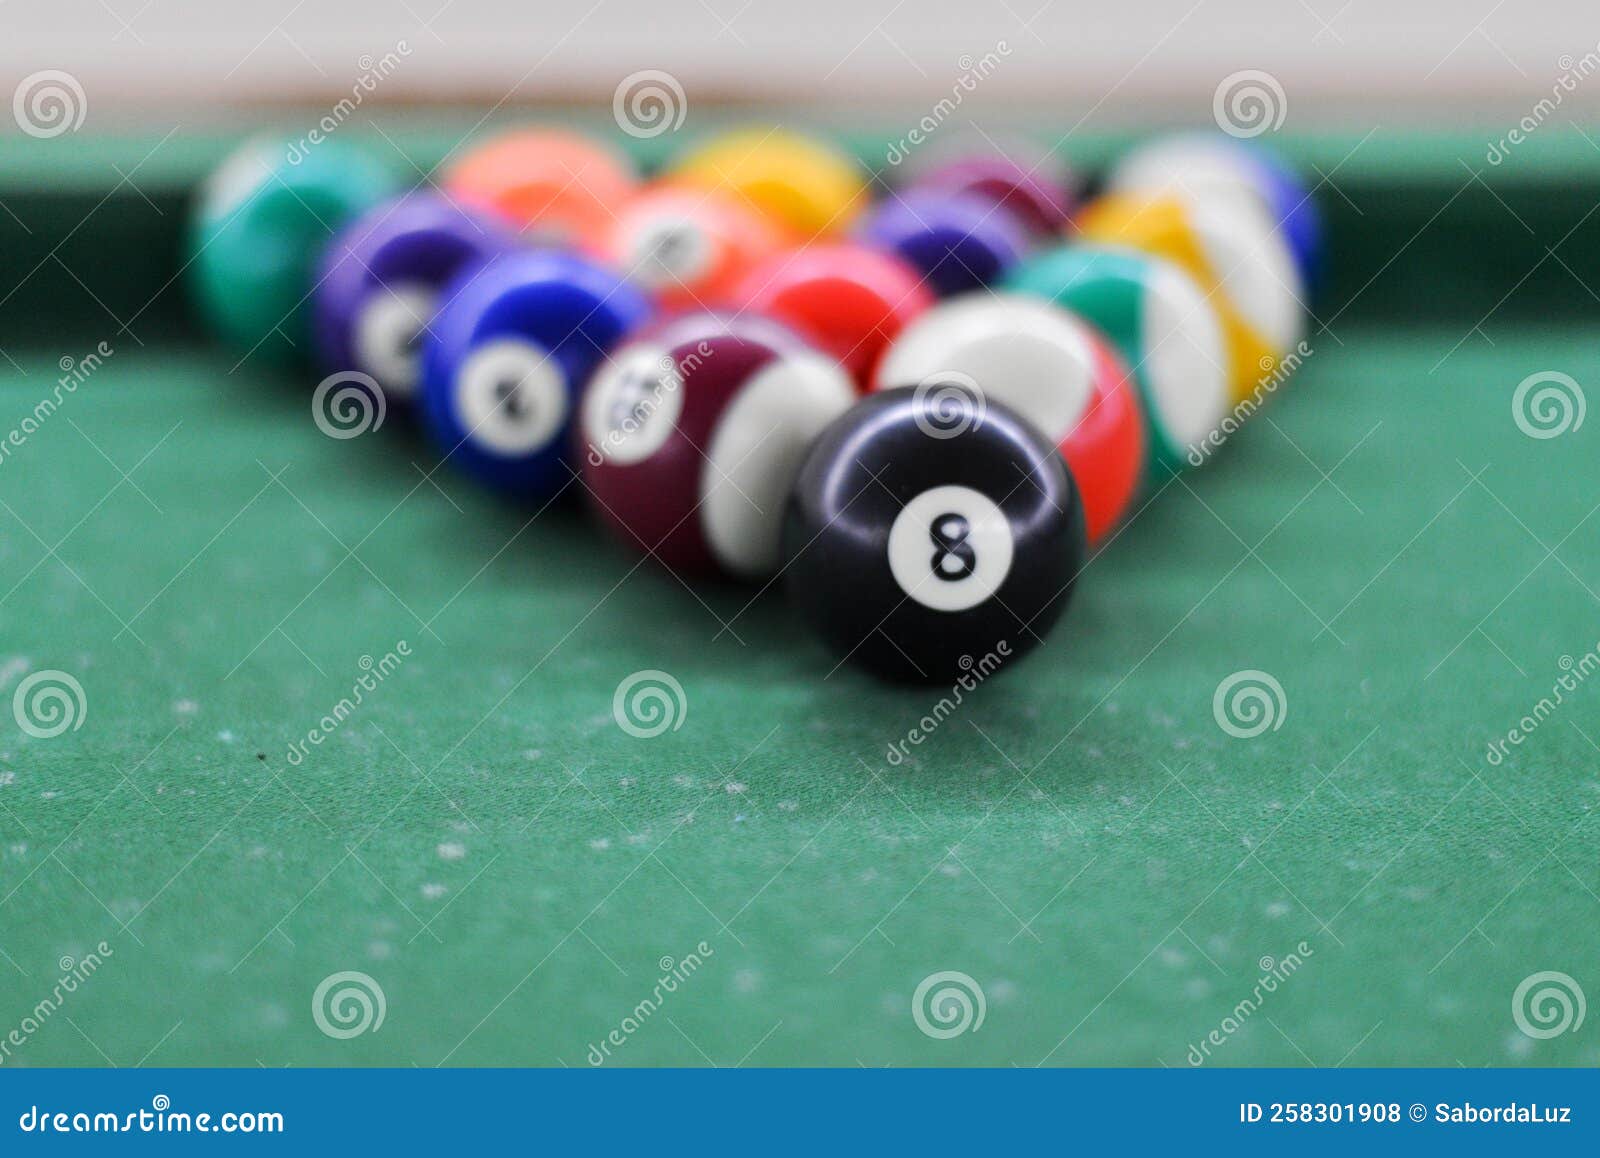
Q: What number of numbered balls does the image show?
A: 5